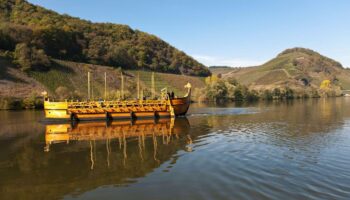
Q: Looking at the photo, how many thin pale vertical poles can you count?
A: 5